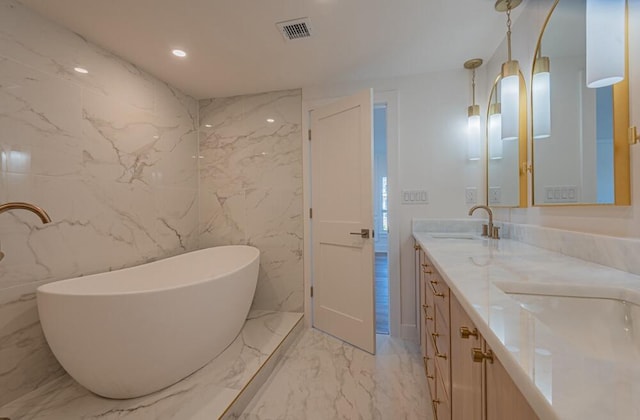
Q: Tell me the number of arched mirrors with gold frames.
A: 2